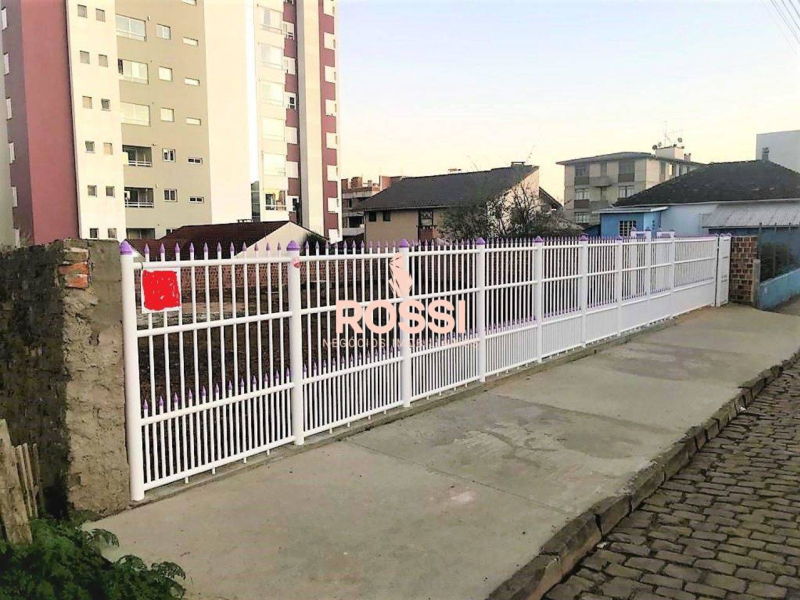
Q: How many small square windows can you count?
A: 12